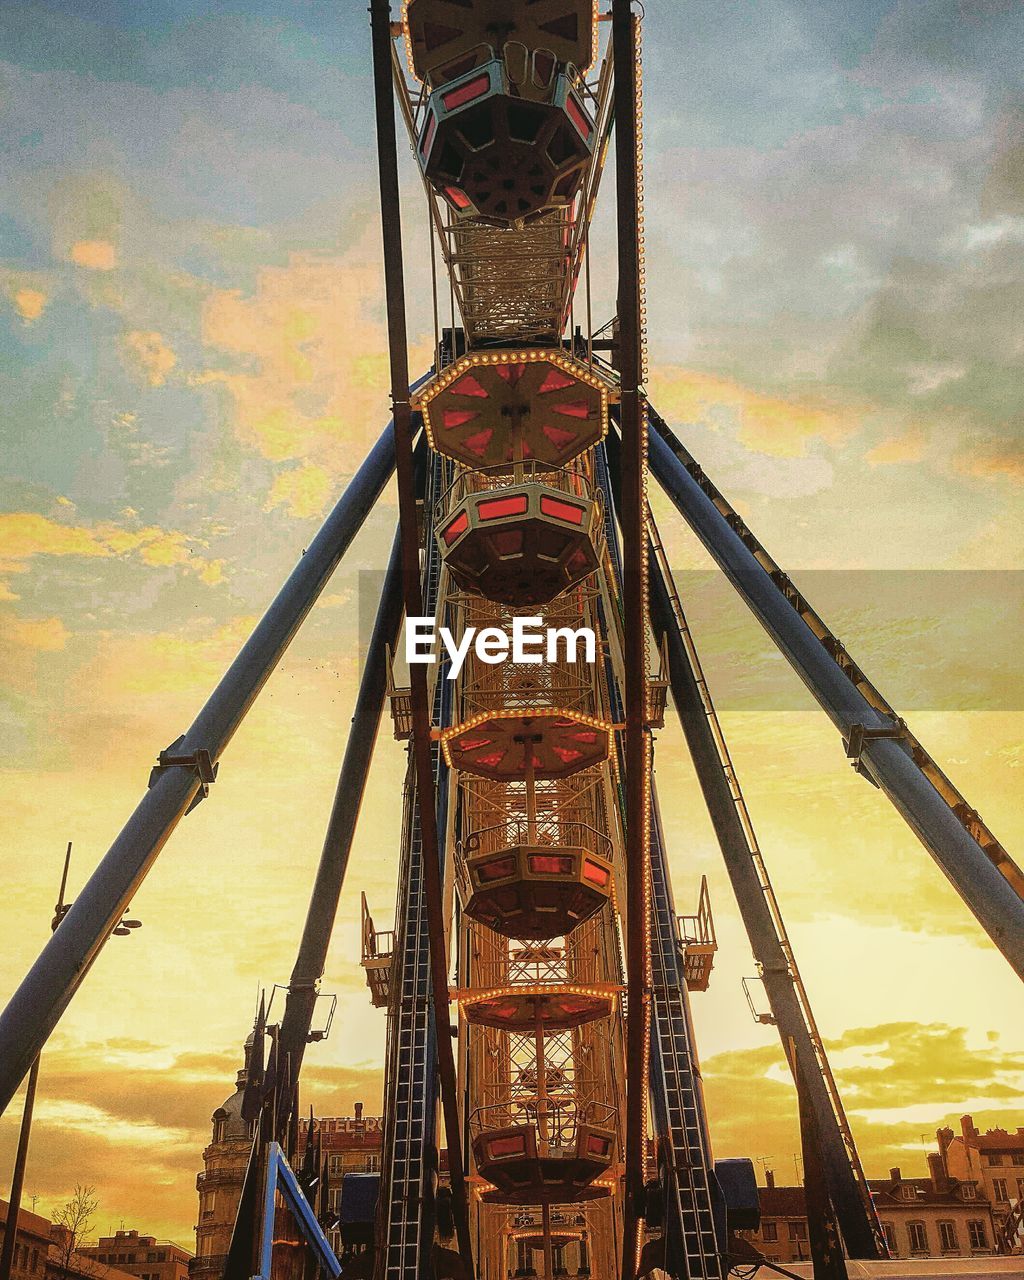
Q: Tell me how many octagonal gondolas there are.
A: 4